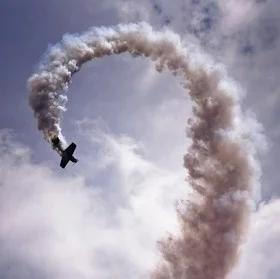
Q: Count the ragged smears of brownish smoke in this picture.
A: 1